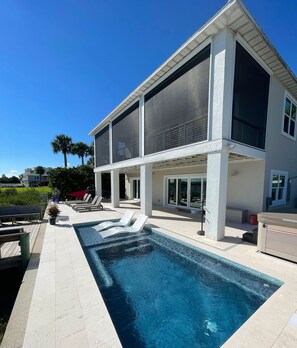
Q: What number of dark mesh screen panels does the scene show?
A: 4